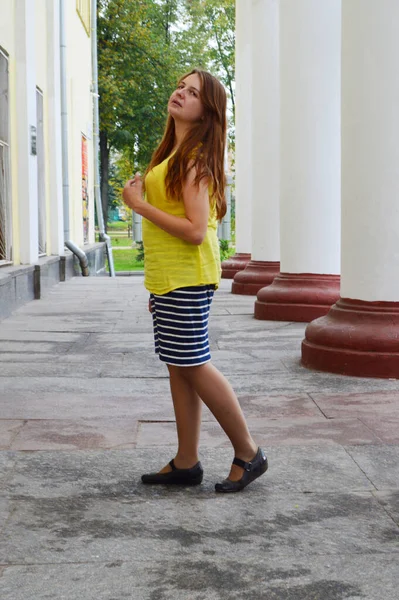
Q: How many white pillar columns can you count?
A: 4